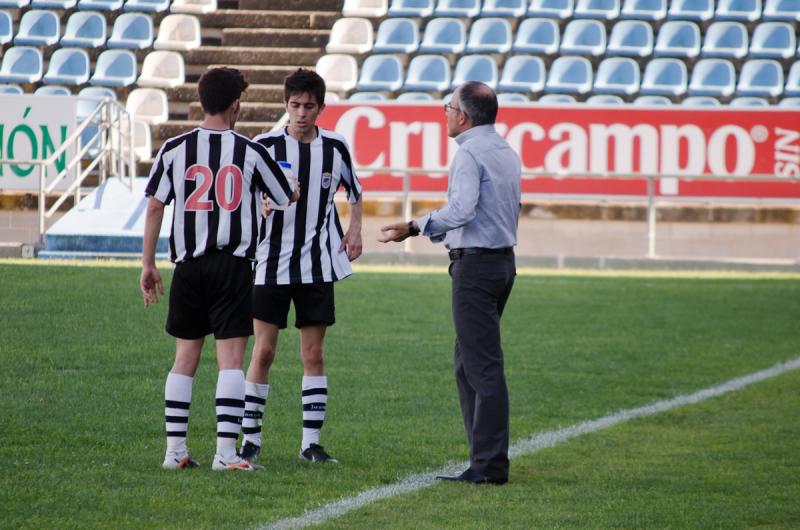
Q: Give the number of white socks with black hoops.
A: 4